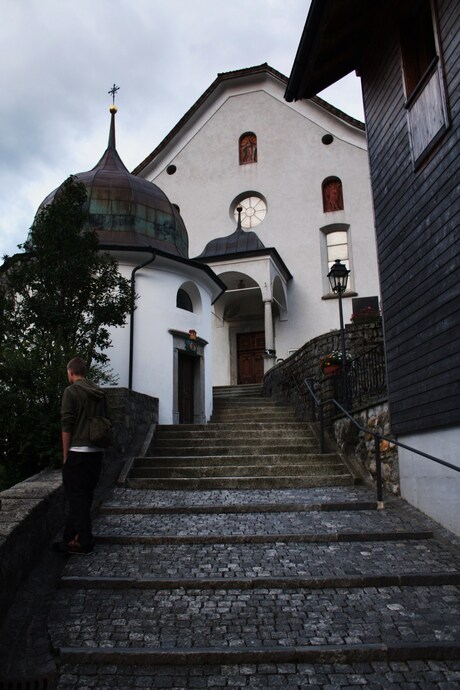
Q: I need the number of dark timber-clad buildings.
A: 1